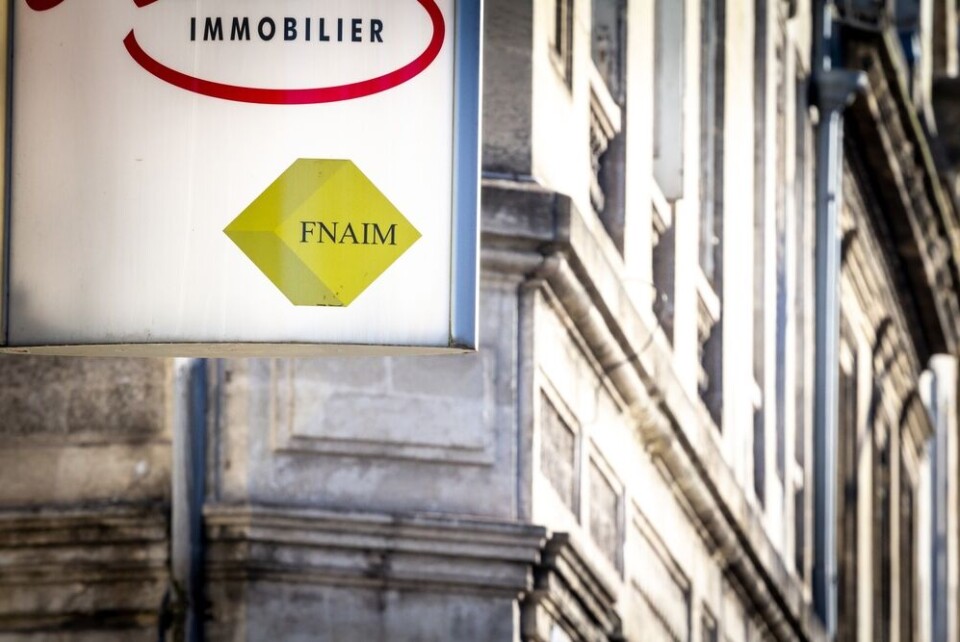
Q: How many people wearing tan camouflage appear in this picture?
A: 0